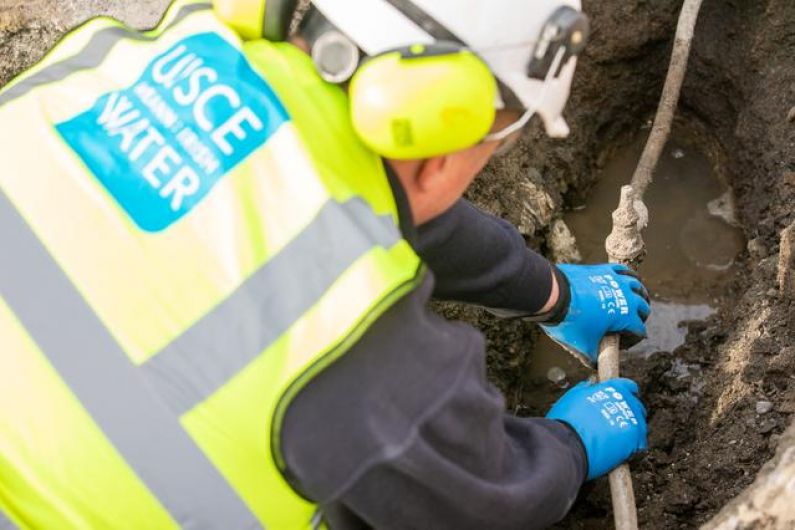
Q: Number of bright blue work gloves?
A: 2